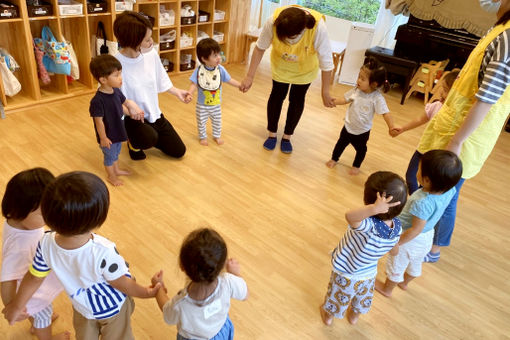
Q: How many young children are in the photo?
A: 9